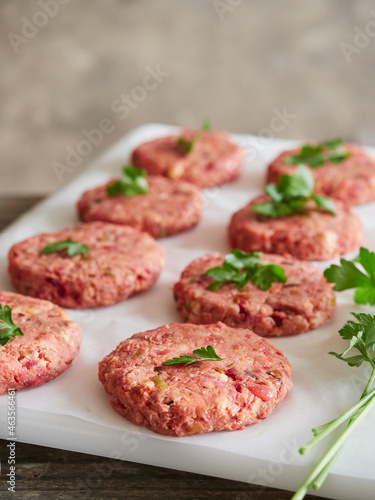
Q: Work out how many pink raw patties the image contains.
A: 8